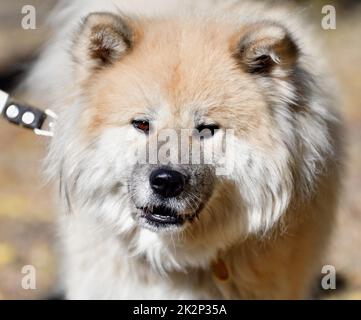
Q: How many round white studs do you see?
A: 2